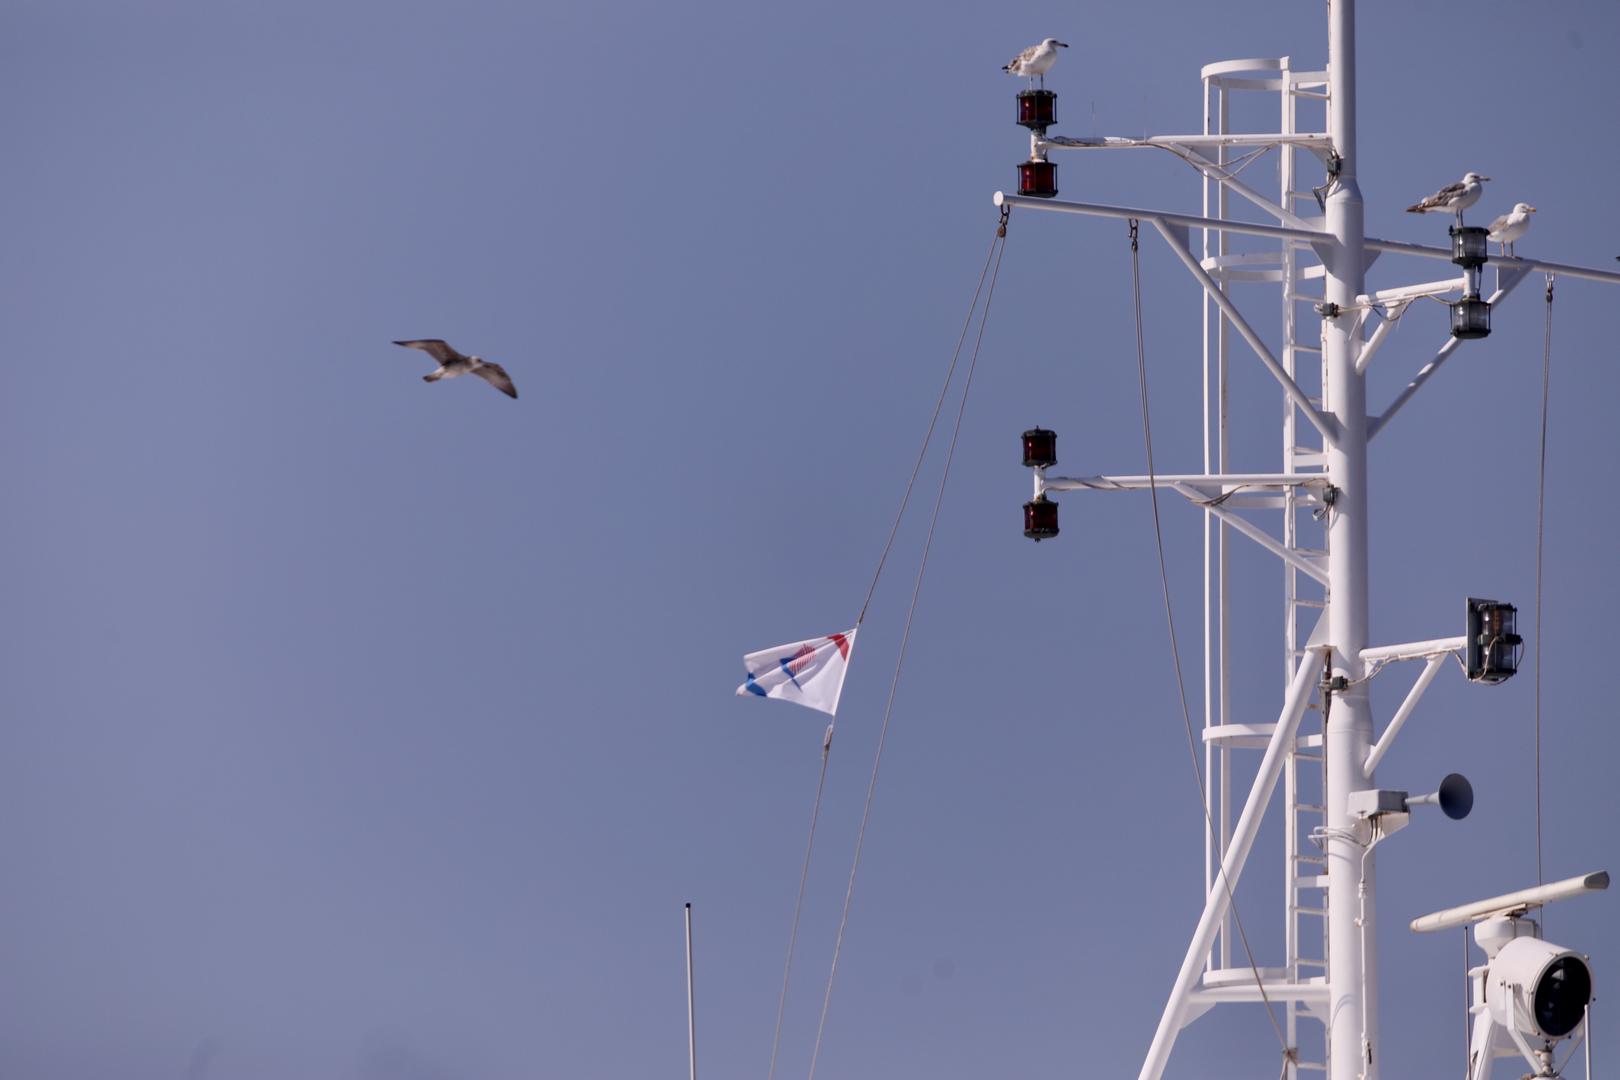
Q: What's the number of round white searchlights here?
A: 1